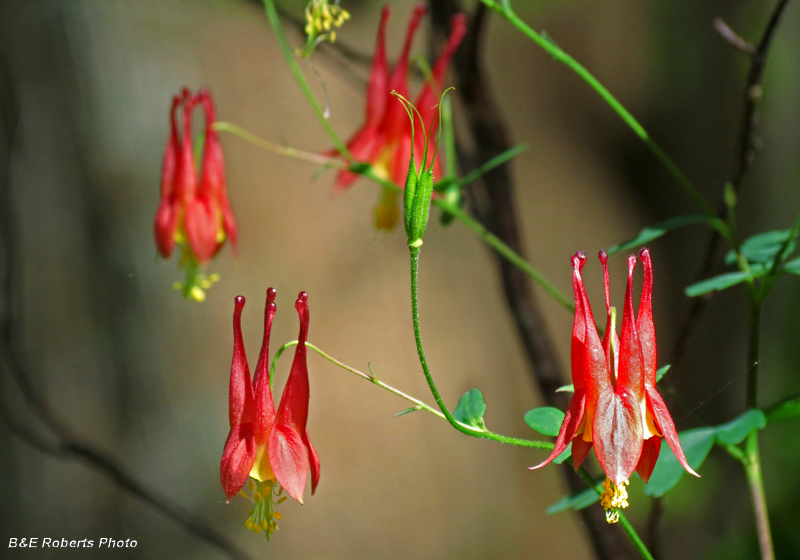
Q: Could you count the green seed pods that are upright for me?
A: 1